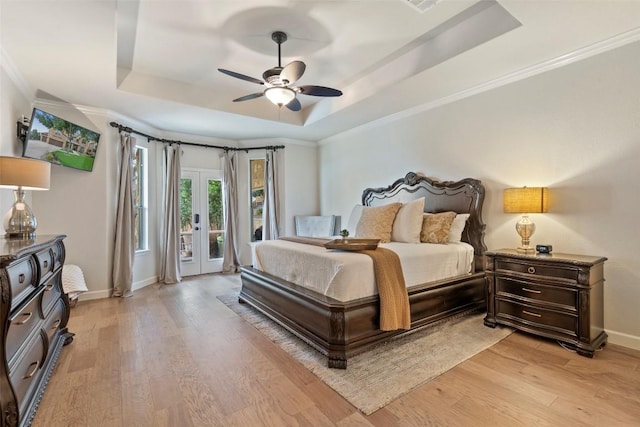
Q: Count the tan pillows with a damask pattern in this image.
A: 2